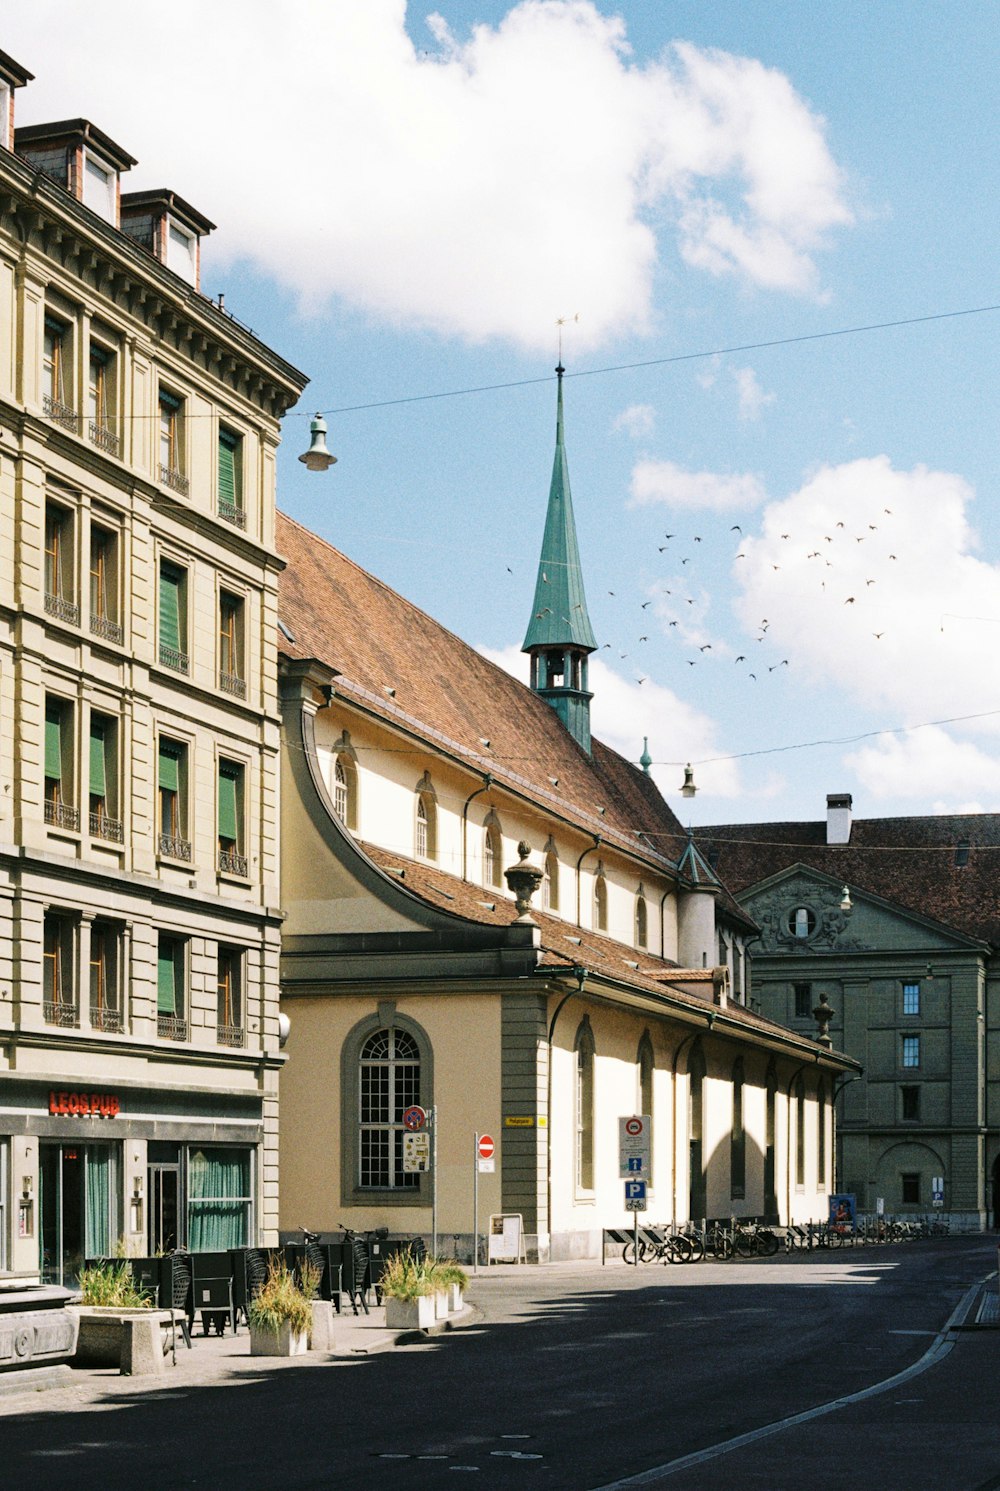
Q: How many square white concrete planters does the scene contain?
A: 4